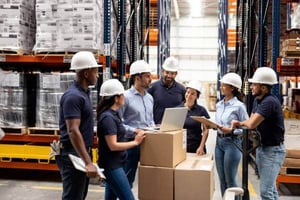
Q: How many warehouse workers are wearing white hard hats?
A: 7